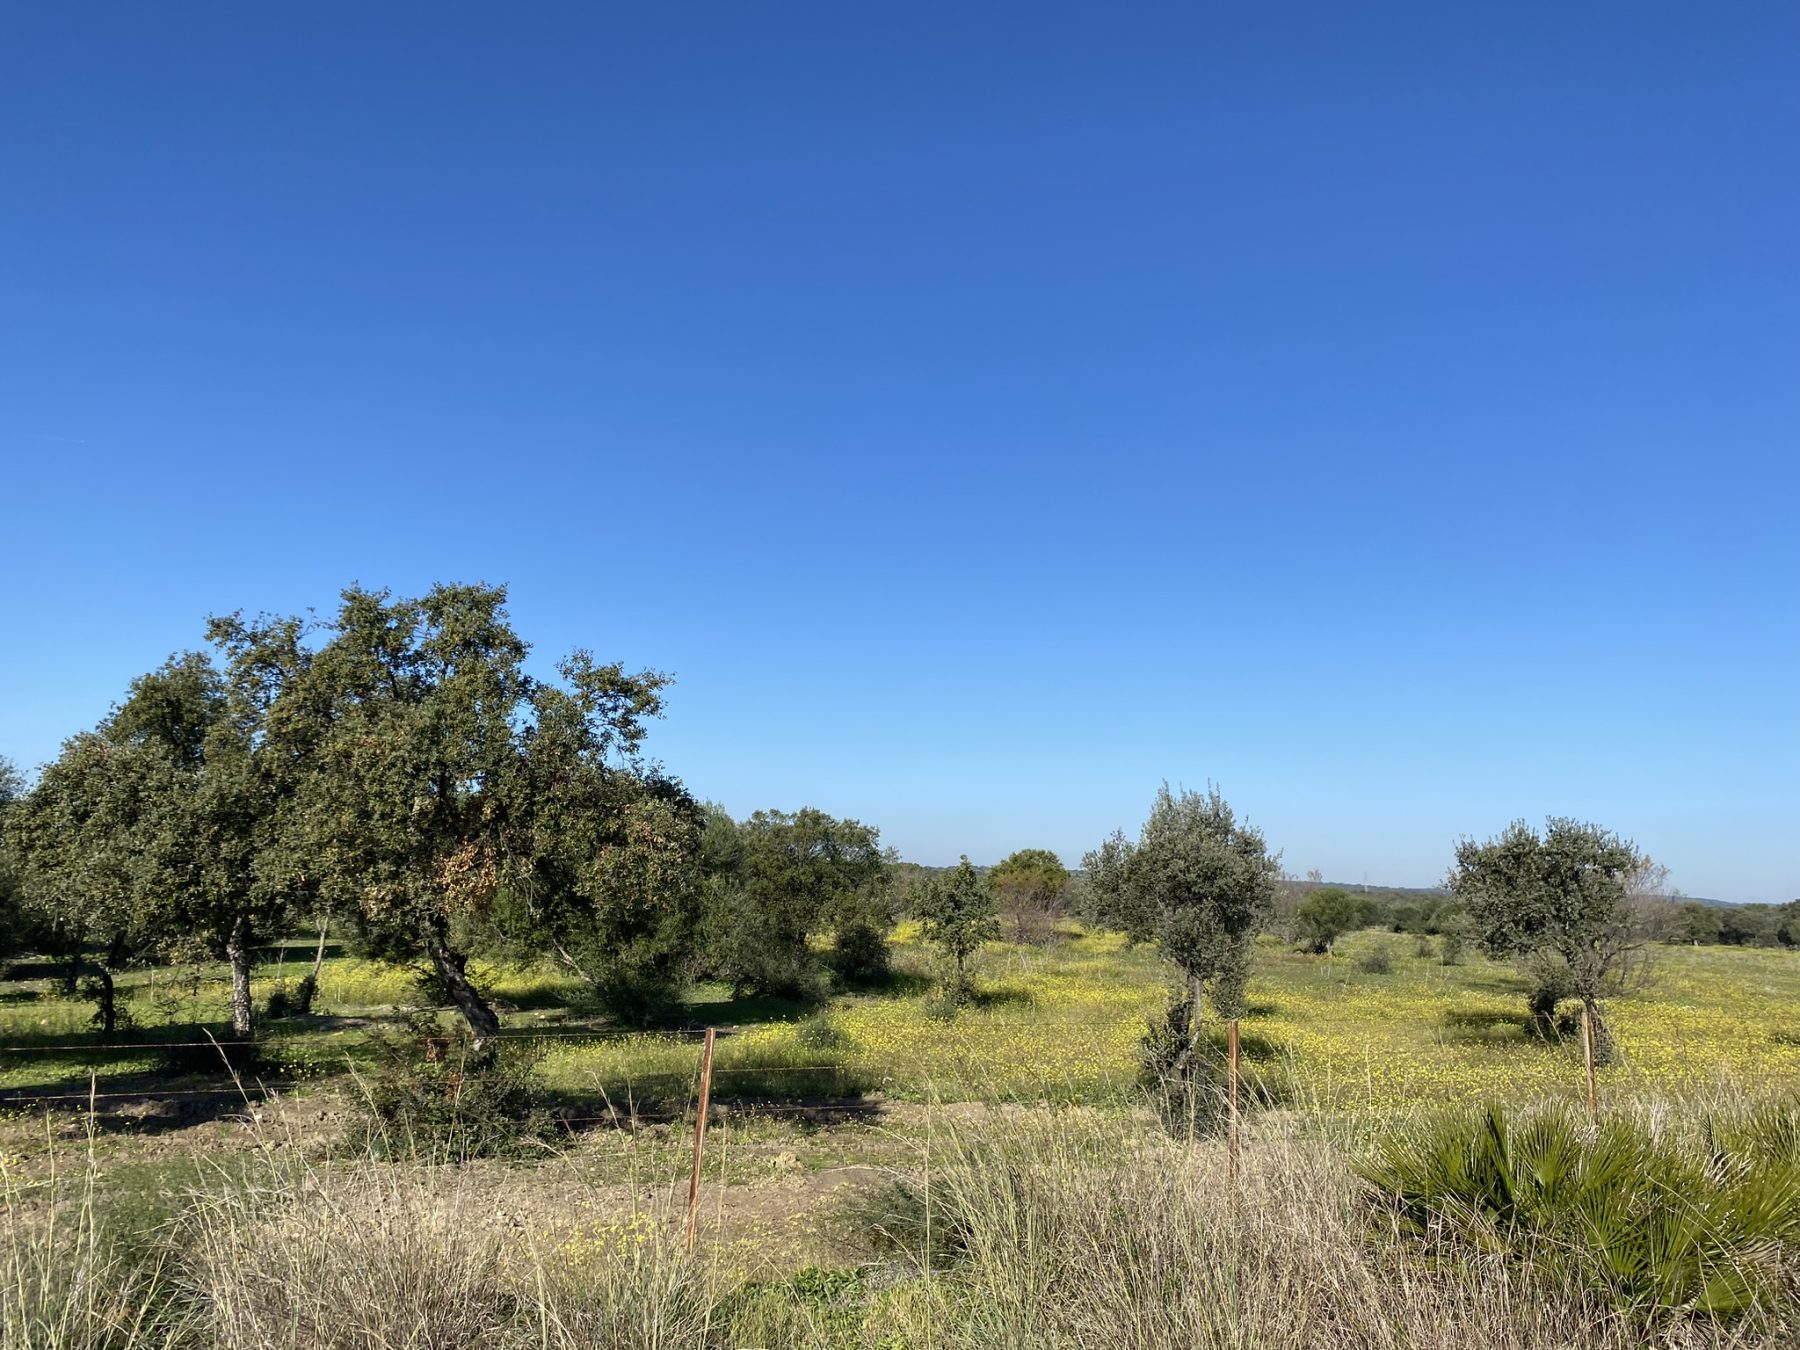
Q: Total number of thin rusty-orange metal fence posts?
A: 3